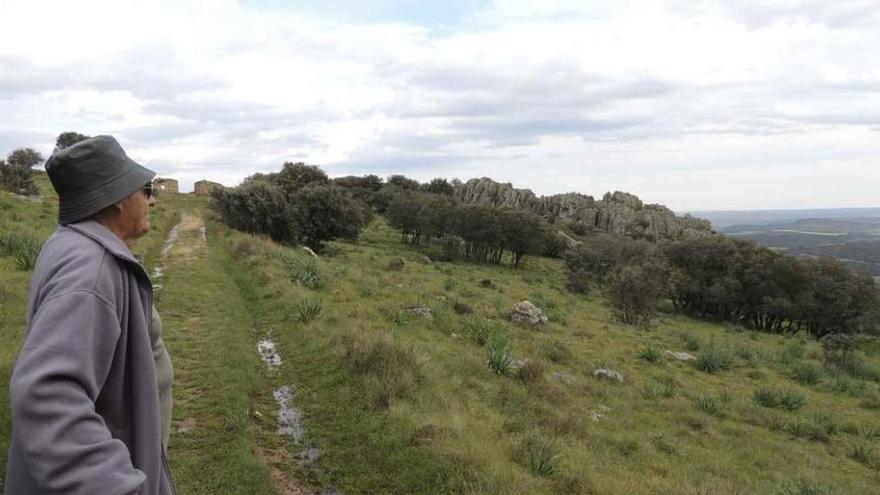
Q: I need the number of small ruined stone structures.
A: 2